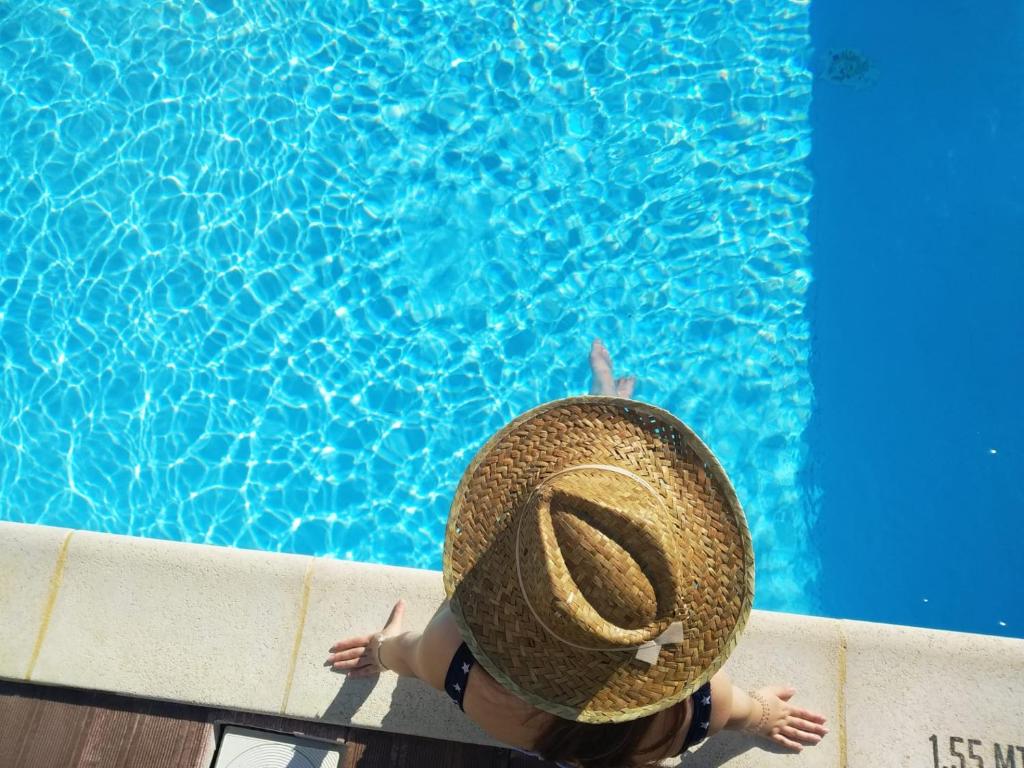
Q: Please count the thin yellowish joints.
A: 3